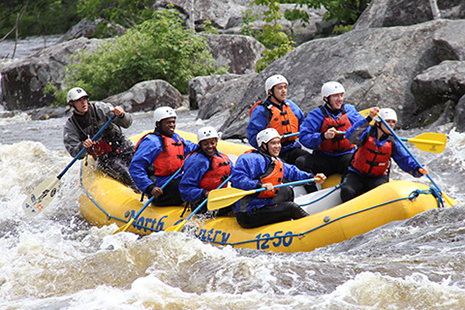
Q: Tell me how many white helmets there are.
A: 7